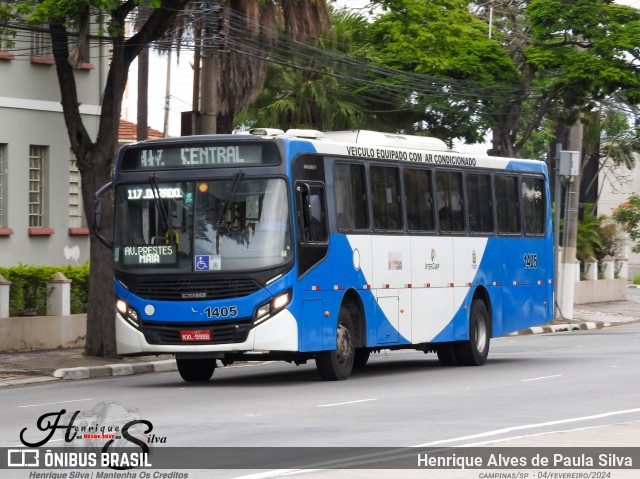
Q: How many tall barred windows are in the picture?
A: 3